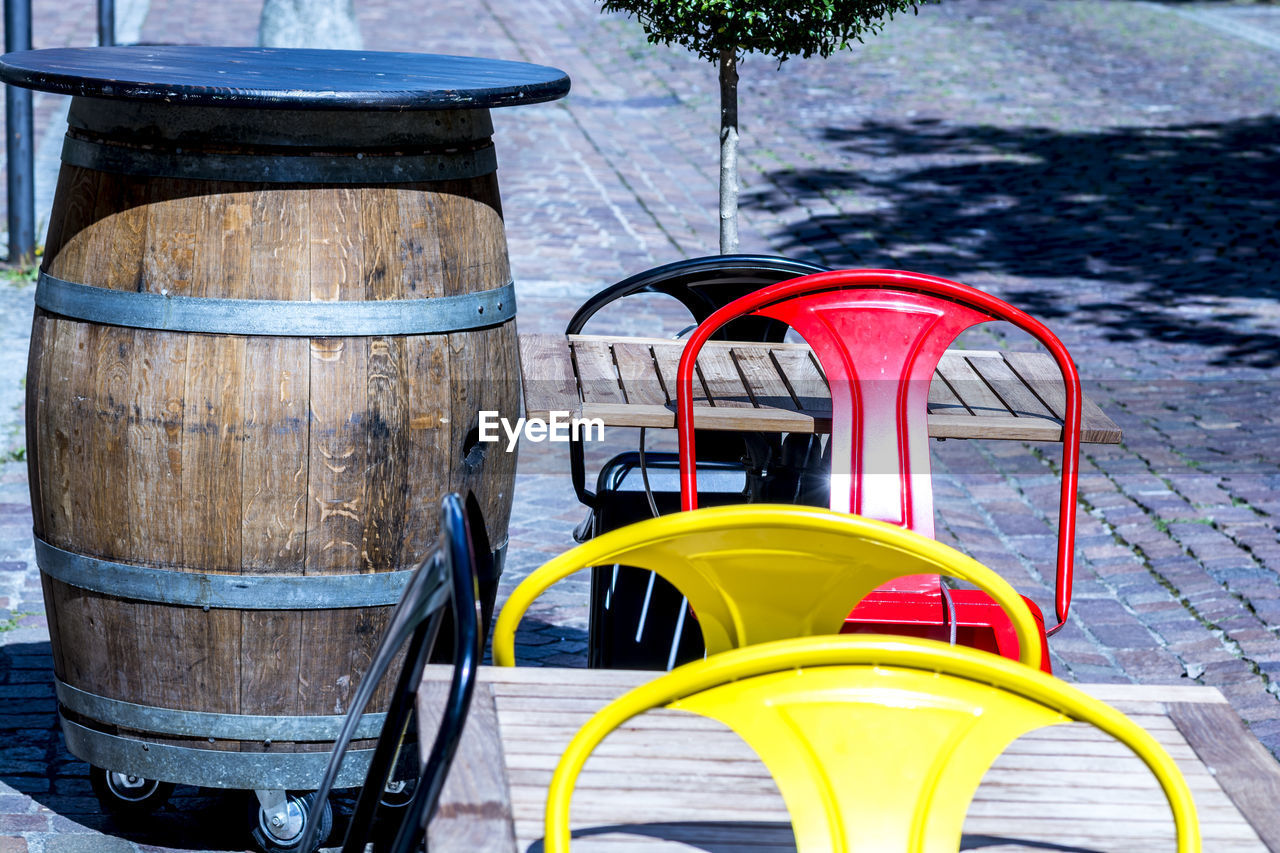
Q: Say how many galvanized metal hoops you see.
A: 6